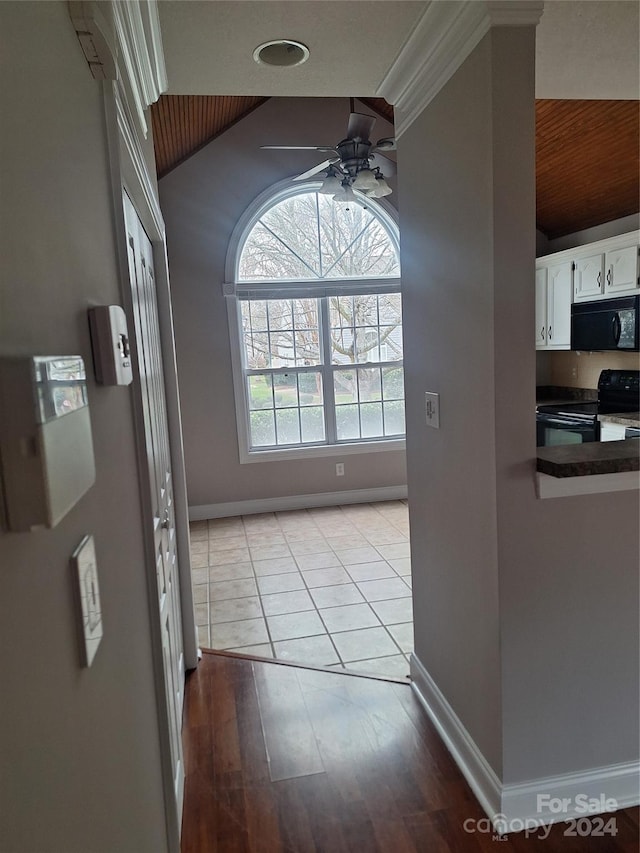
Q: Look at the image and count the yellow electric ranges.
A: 0